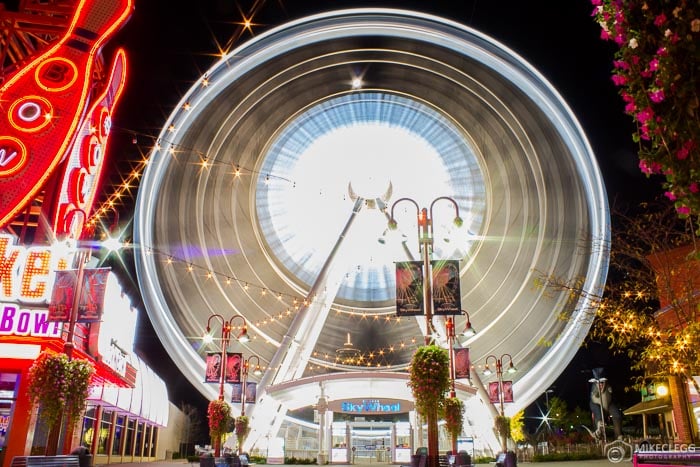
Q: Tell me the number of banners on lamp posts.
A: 11